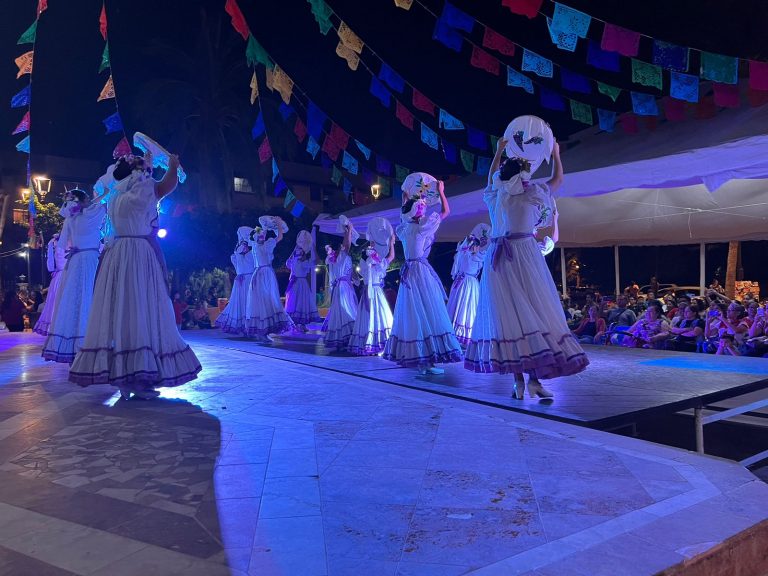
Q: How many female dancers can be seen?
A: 12